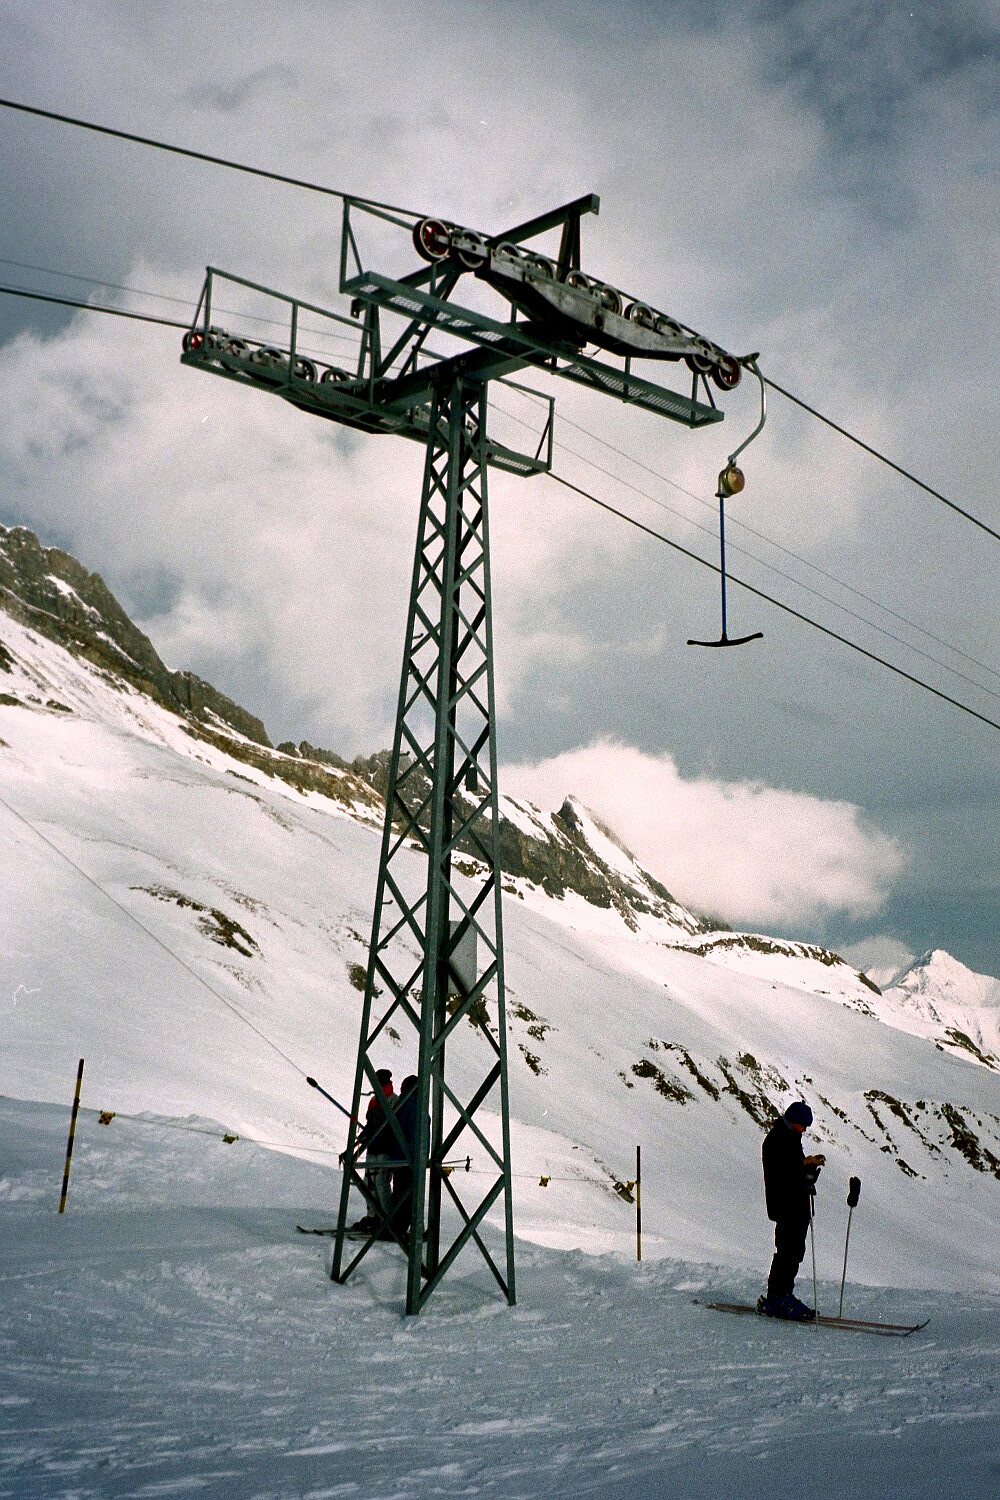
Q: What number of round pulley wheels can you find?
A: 15